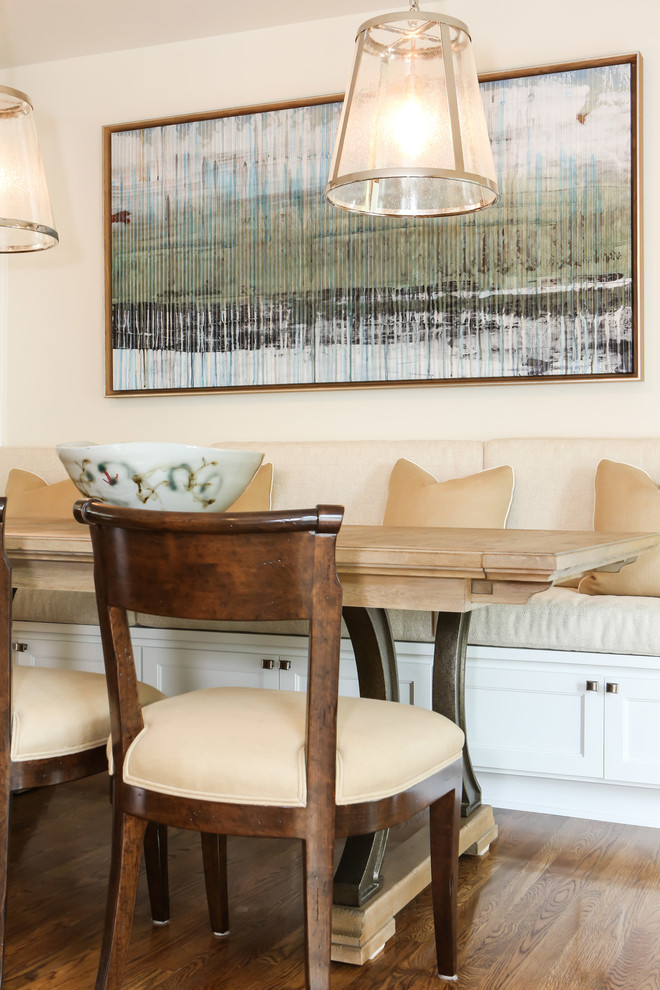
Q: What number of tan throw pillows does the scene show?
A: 4